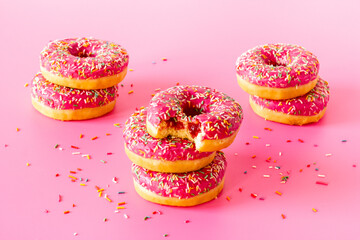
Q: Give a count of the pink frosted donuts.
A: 7